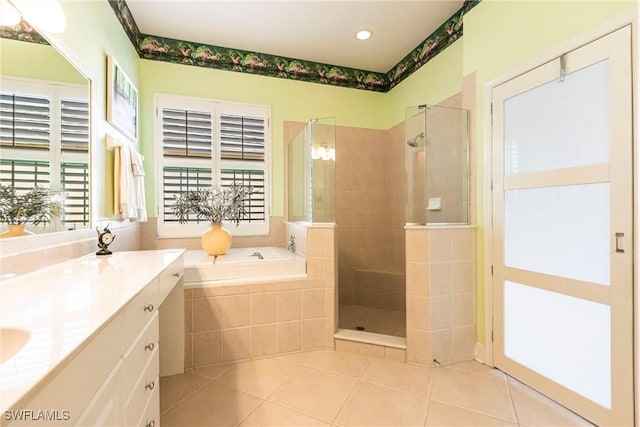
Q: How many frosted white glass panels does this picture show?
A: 3